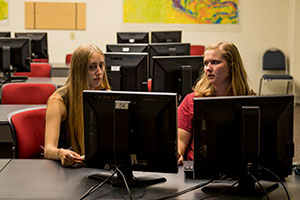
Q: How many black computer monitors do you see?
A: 11